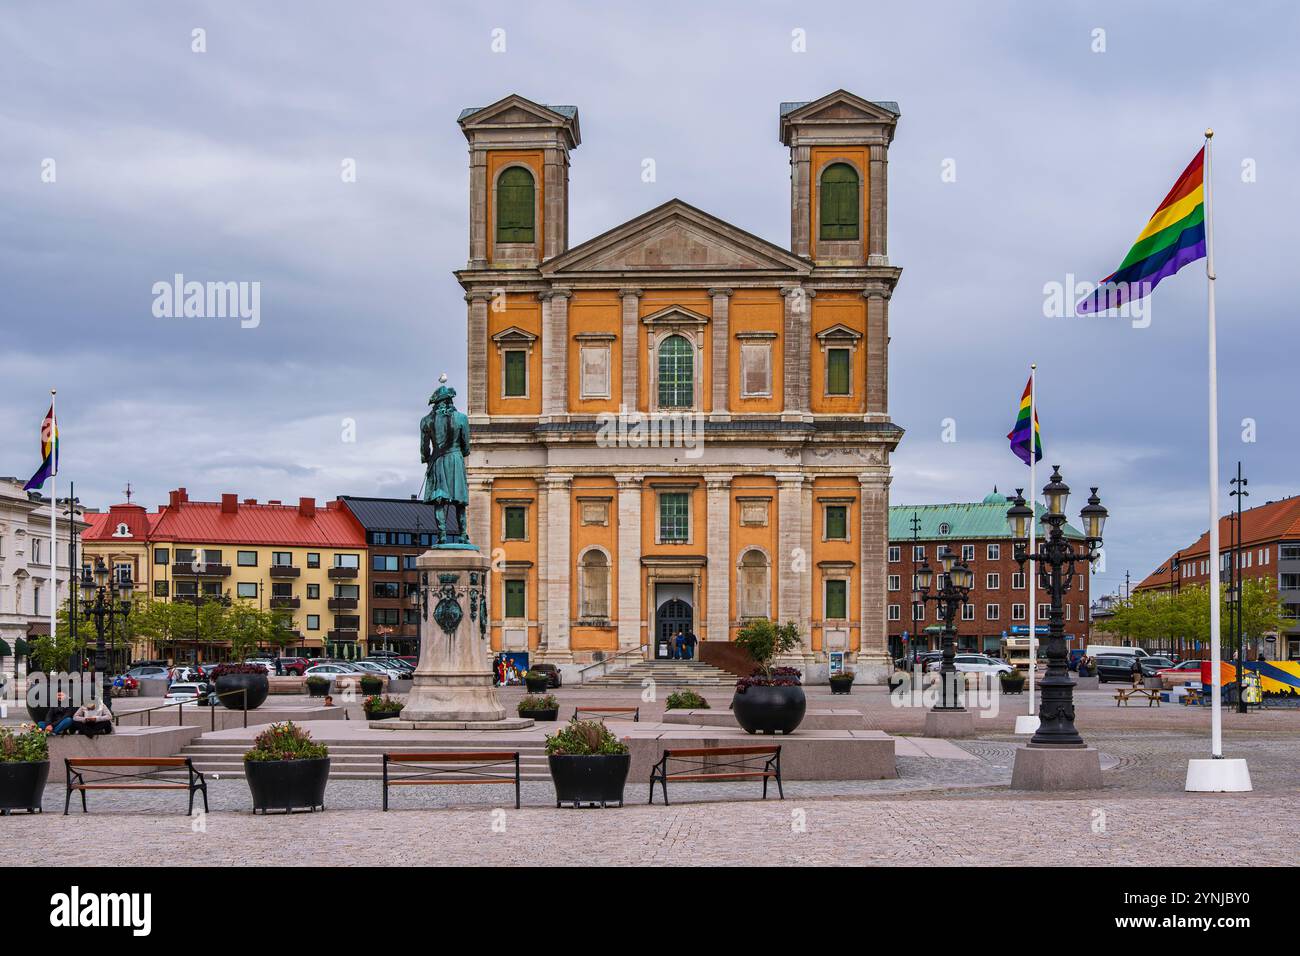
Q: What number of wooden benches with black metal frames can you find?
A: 4